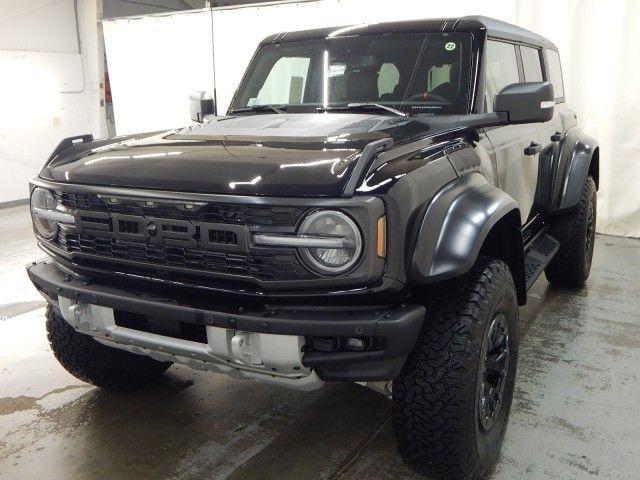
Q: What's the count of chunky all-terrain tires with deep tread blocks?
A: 3